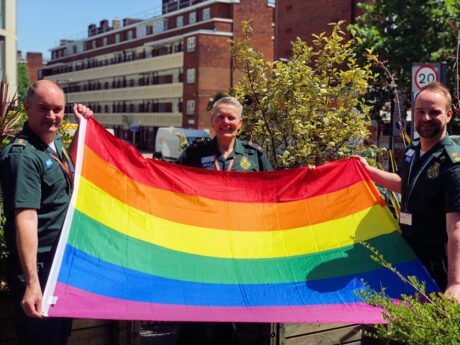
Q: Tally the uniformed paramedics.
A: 3